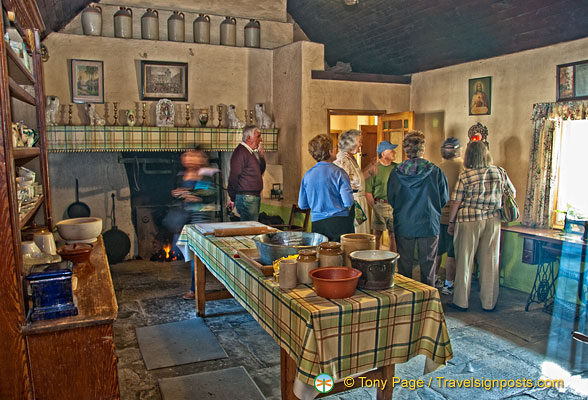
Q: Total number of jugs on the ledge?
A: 7